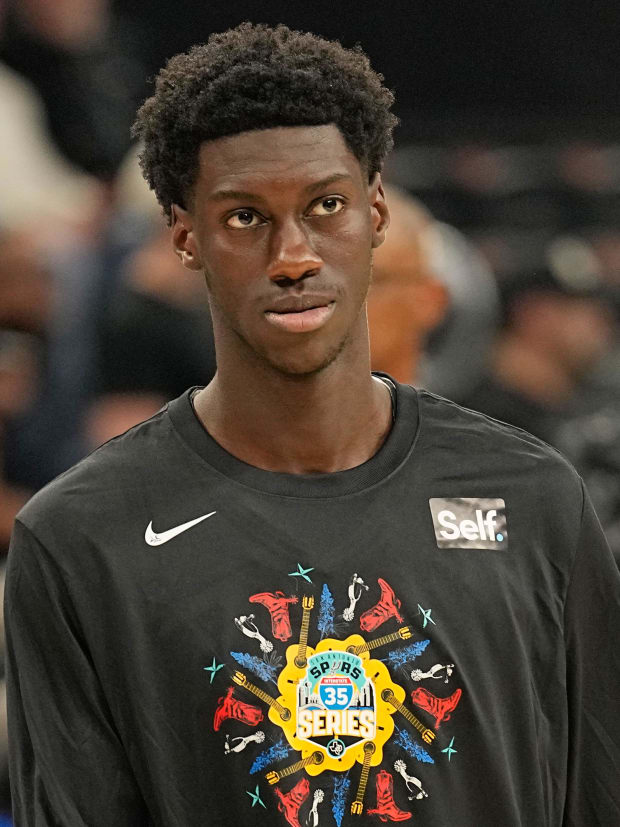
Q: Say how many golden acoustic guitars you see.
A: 6